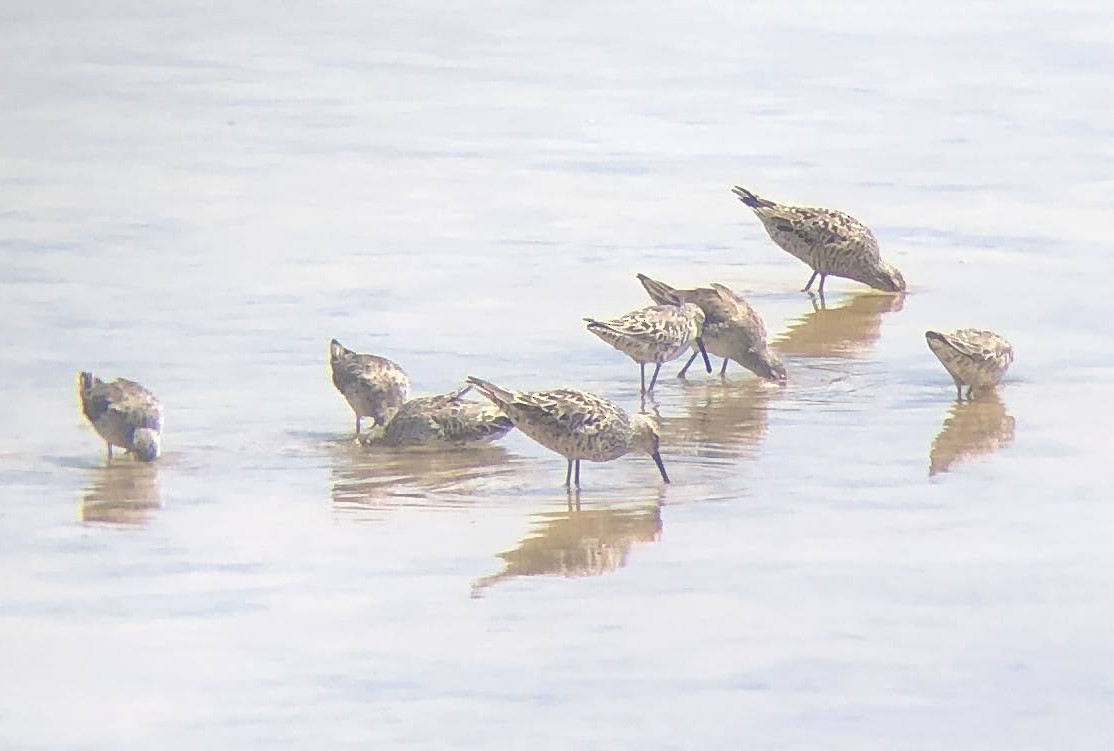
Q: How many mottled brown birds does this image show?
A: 8